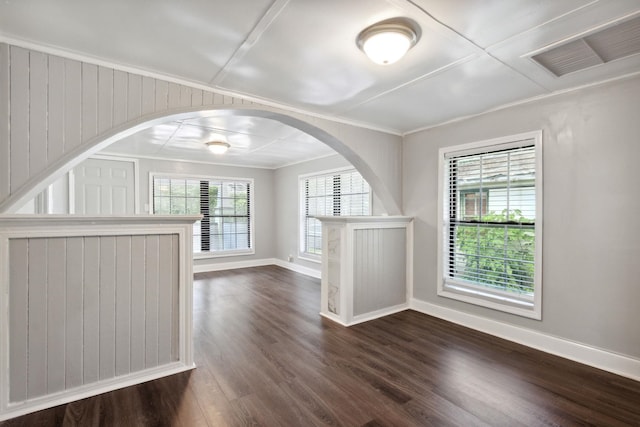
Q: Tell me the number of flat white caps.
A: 2